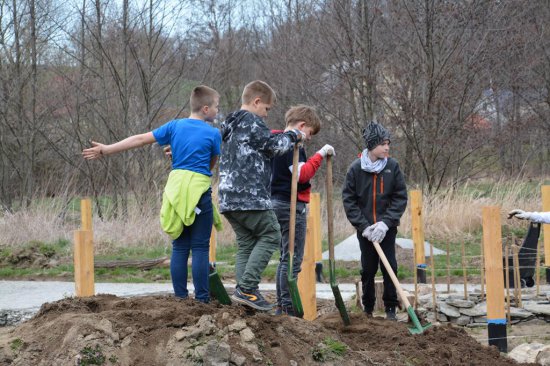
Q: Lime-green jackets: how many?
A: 1